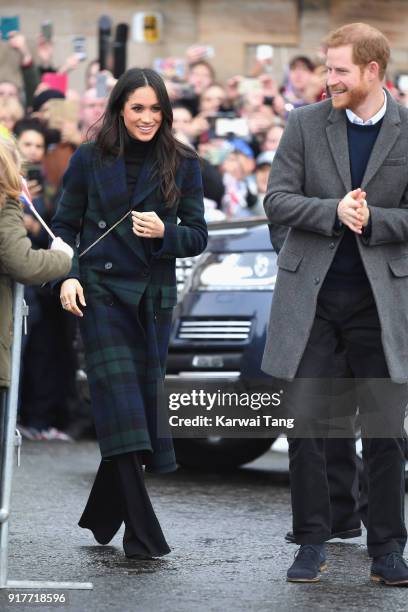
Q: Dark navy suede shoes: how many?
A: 2